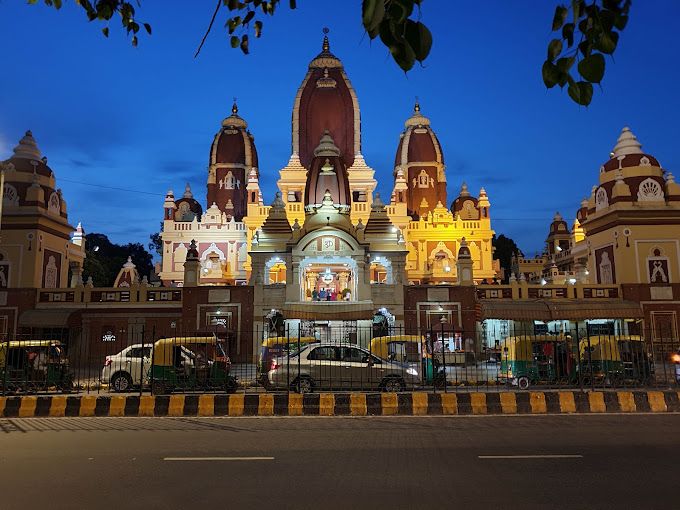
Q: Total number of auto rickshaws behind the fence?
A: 6